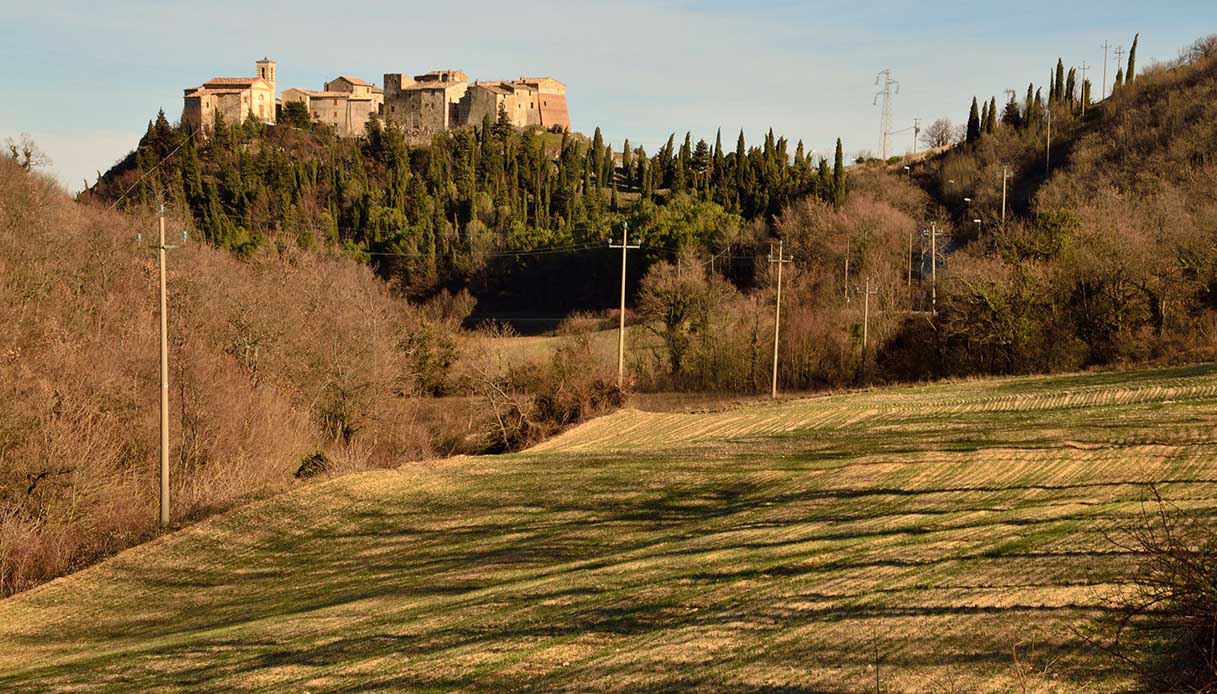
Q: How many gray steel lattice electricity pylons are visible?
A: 1